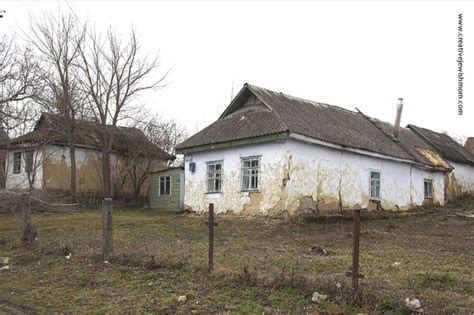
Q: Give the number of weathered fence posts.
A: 4